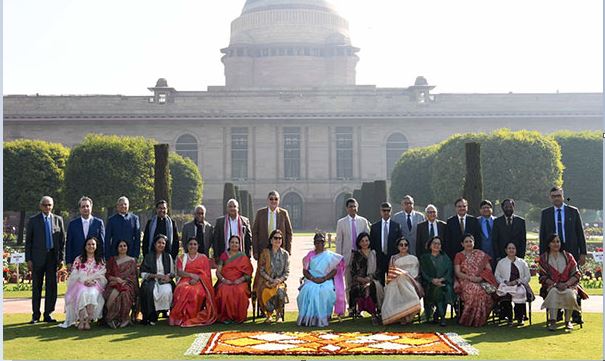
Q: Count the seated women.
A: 13